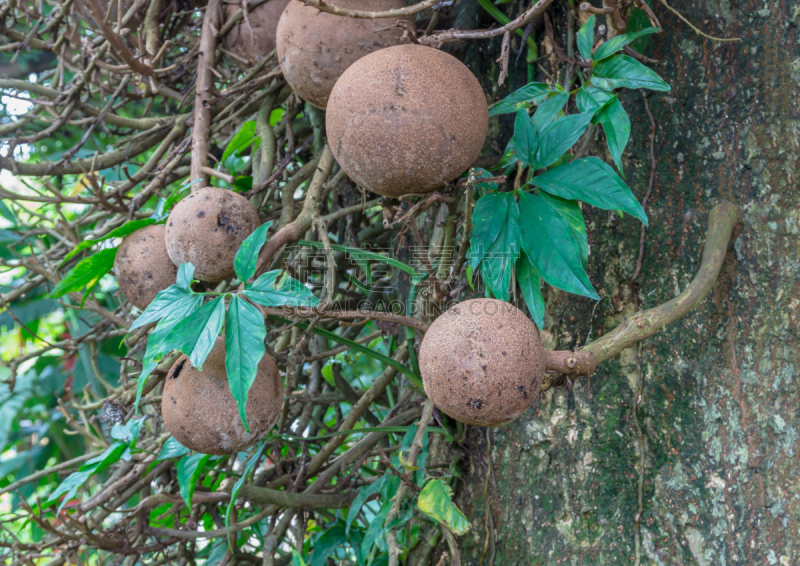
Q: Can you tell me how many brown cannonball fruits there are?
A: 7